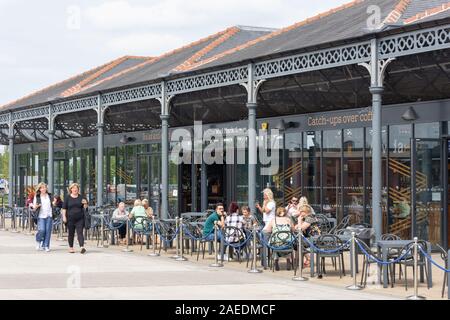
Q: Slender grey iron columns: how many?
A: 6